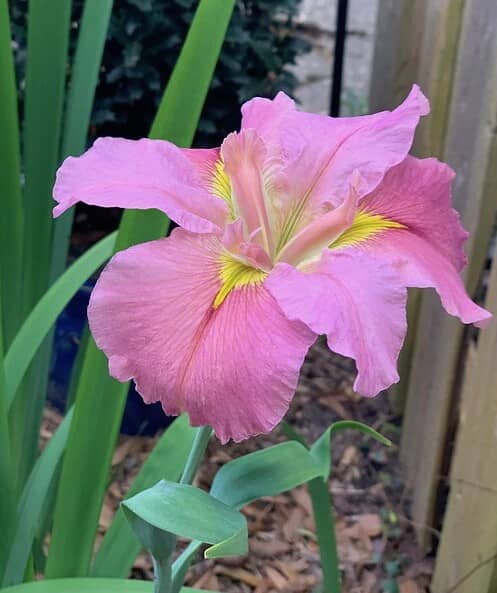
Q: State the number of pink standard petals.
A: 3